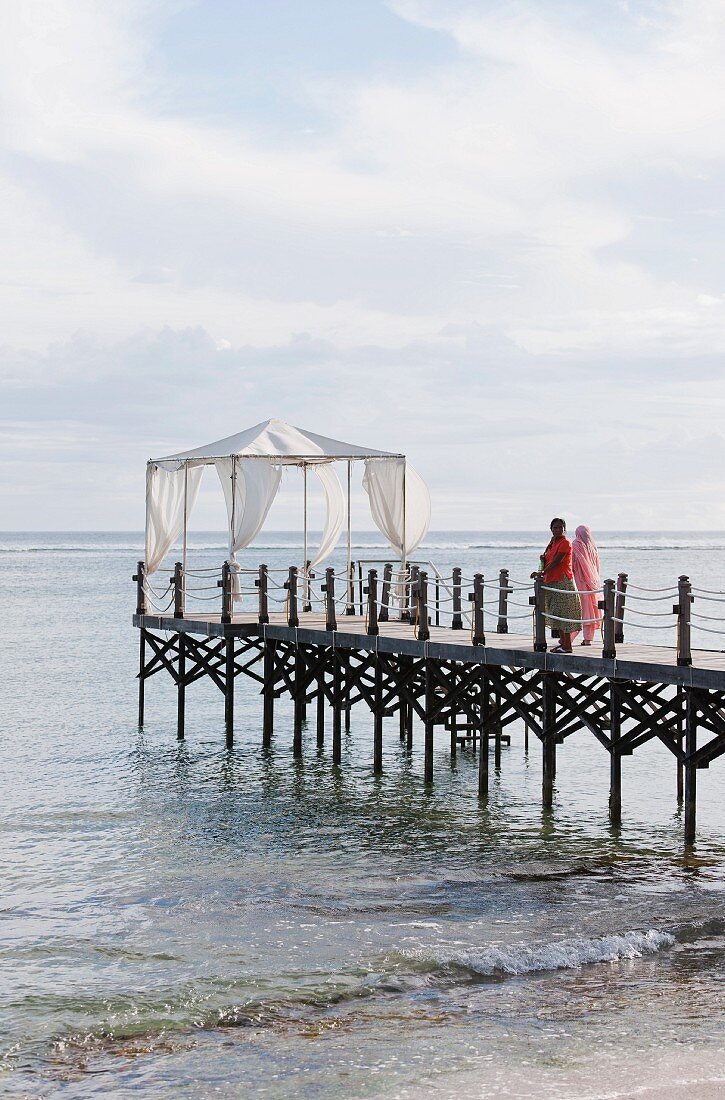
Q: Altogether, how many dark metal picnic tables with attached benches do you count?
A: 0